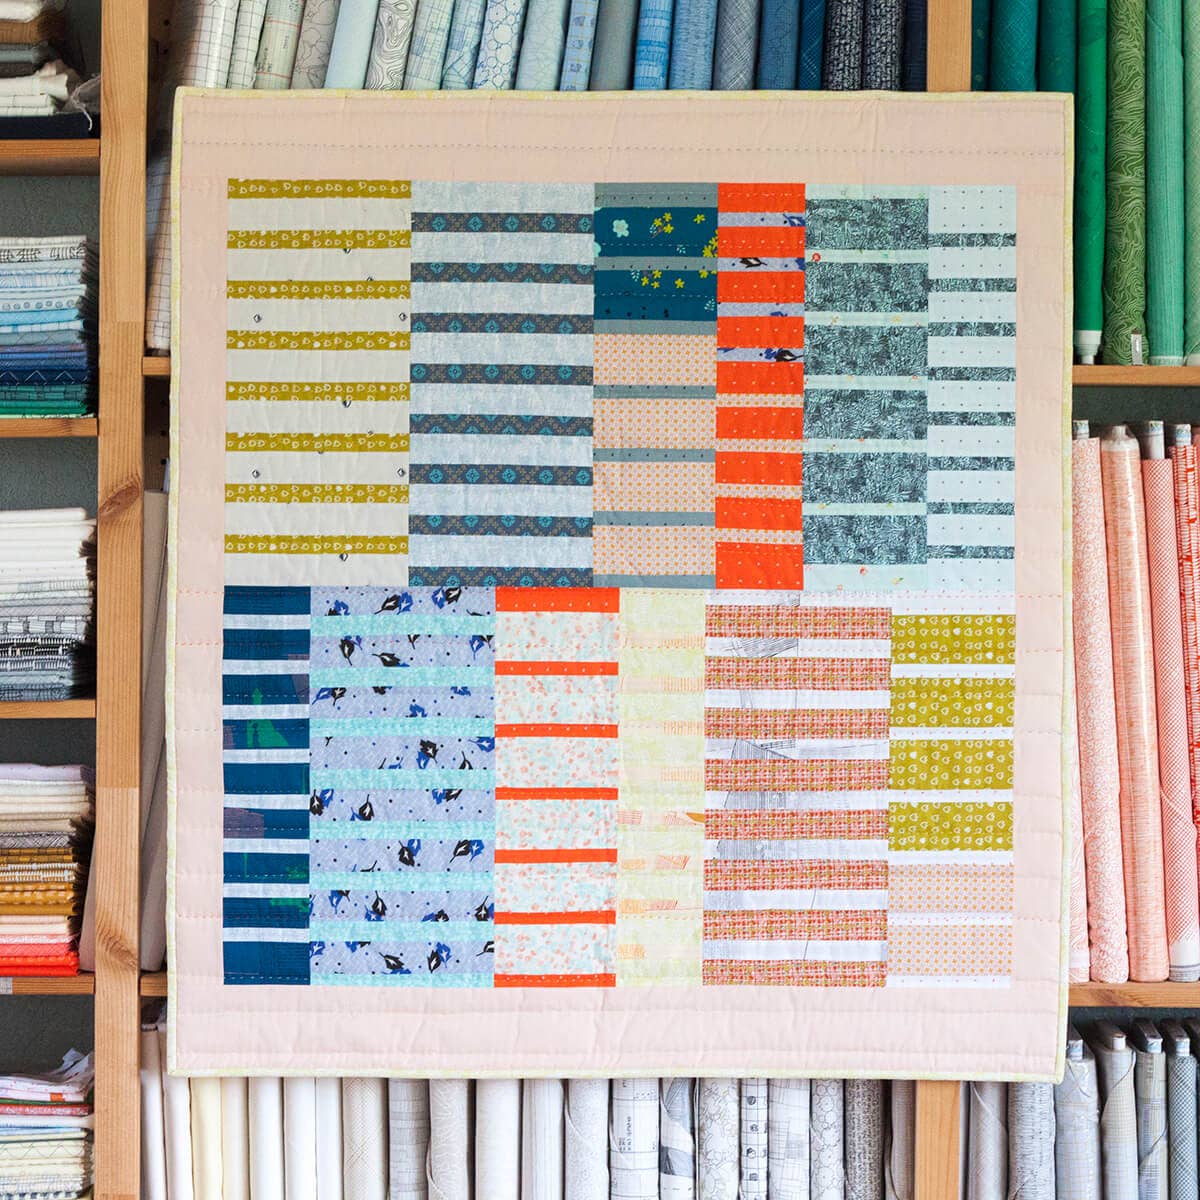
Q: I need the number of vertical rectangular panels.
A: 12